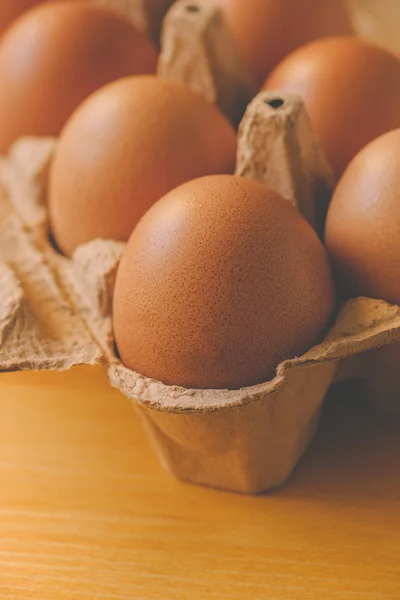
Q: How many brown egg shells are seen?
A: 7